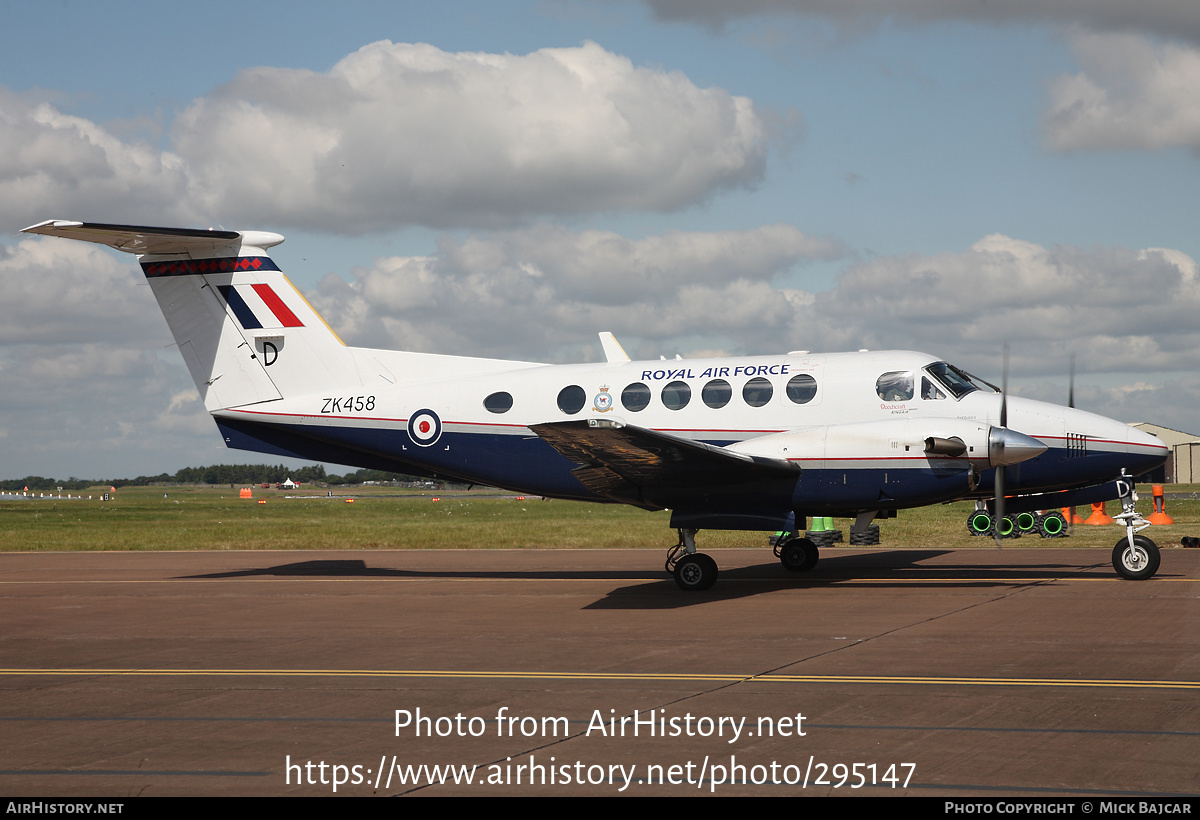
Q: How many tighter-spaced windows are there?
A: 5